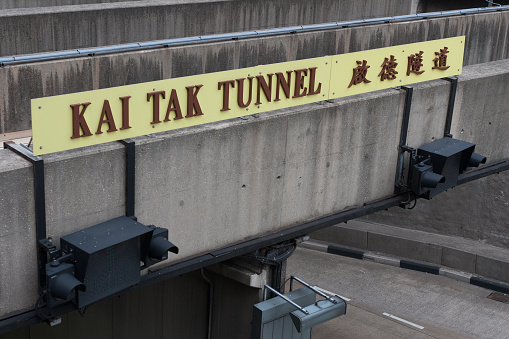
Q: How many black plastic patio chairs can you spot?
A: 0